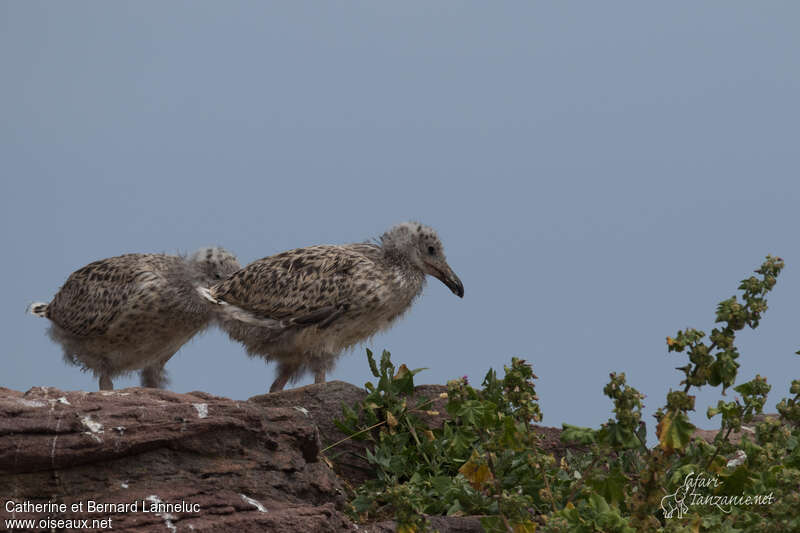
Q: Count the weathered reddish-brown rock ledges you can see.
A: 1